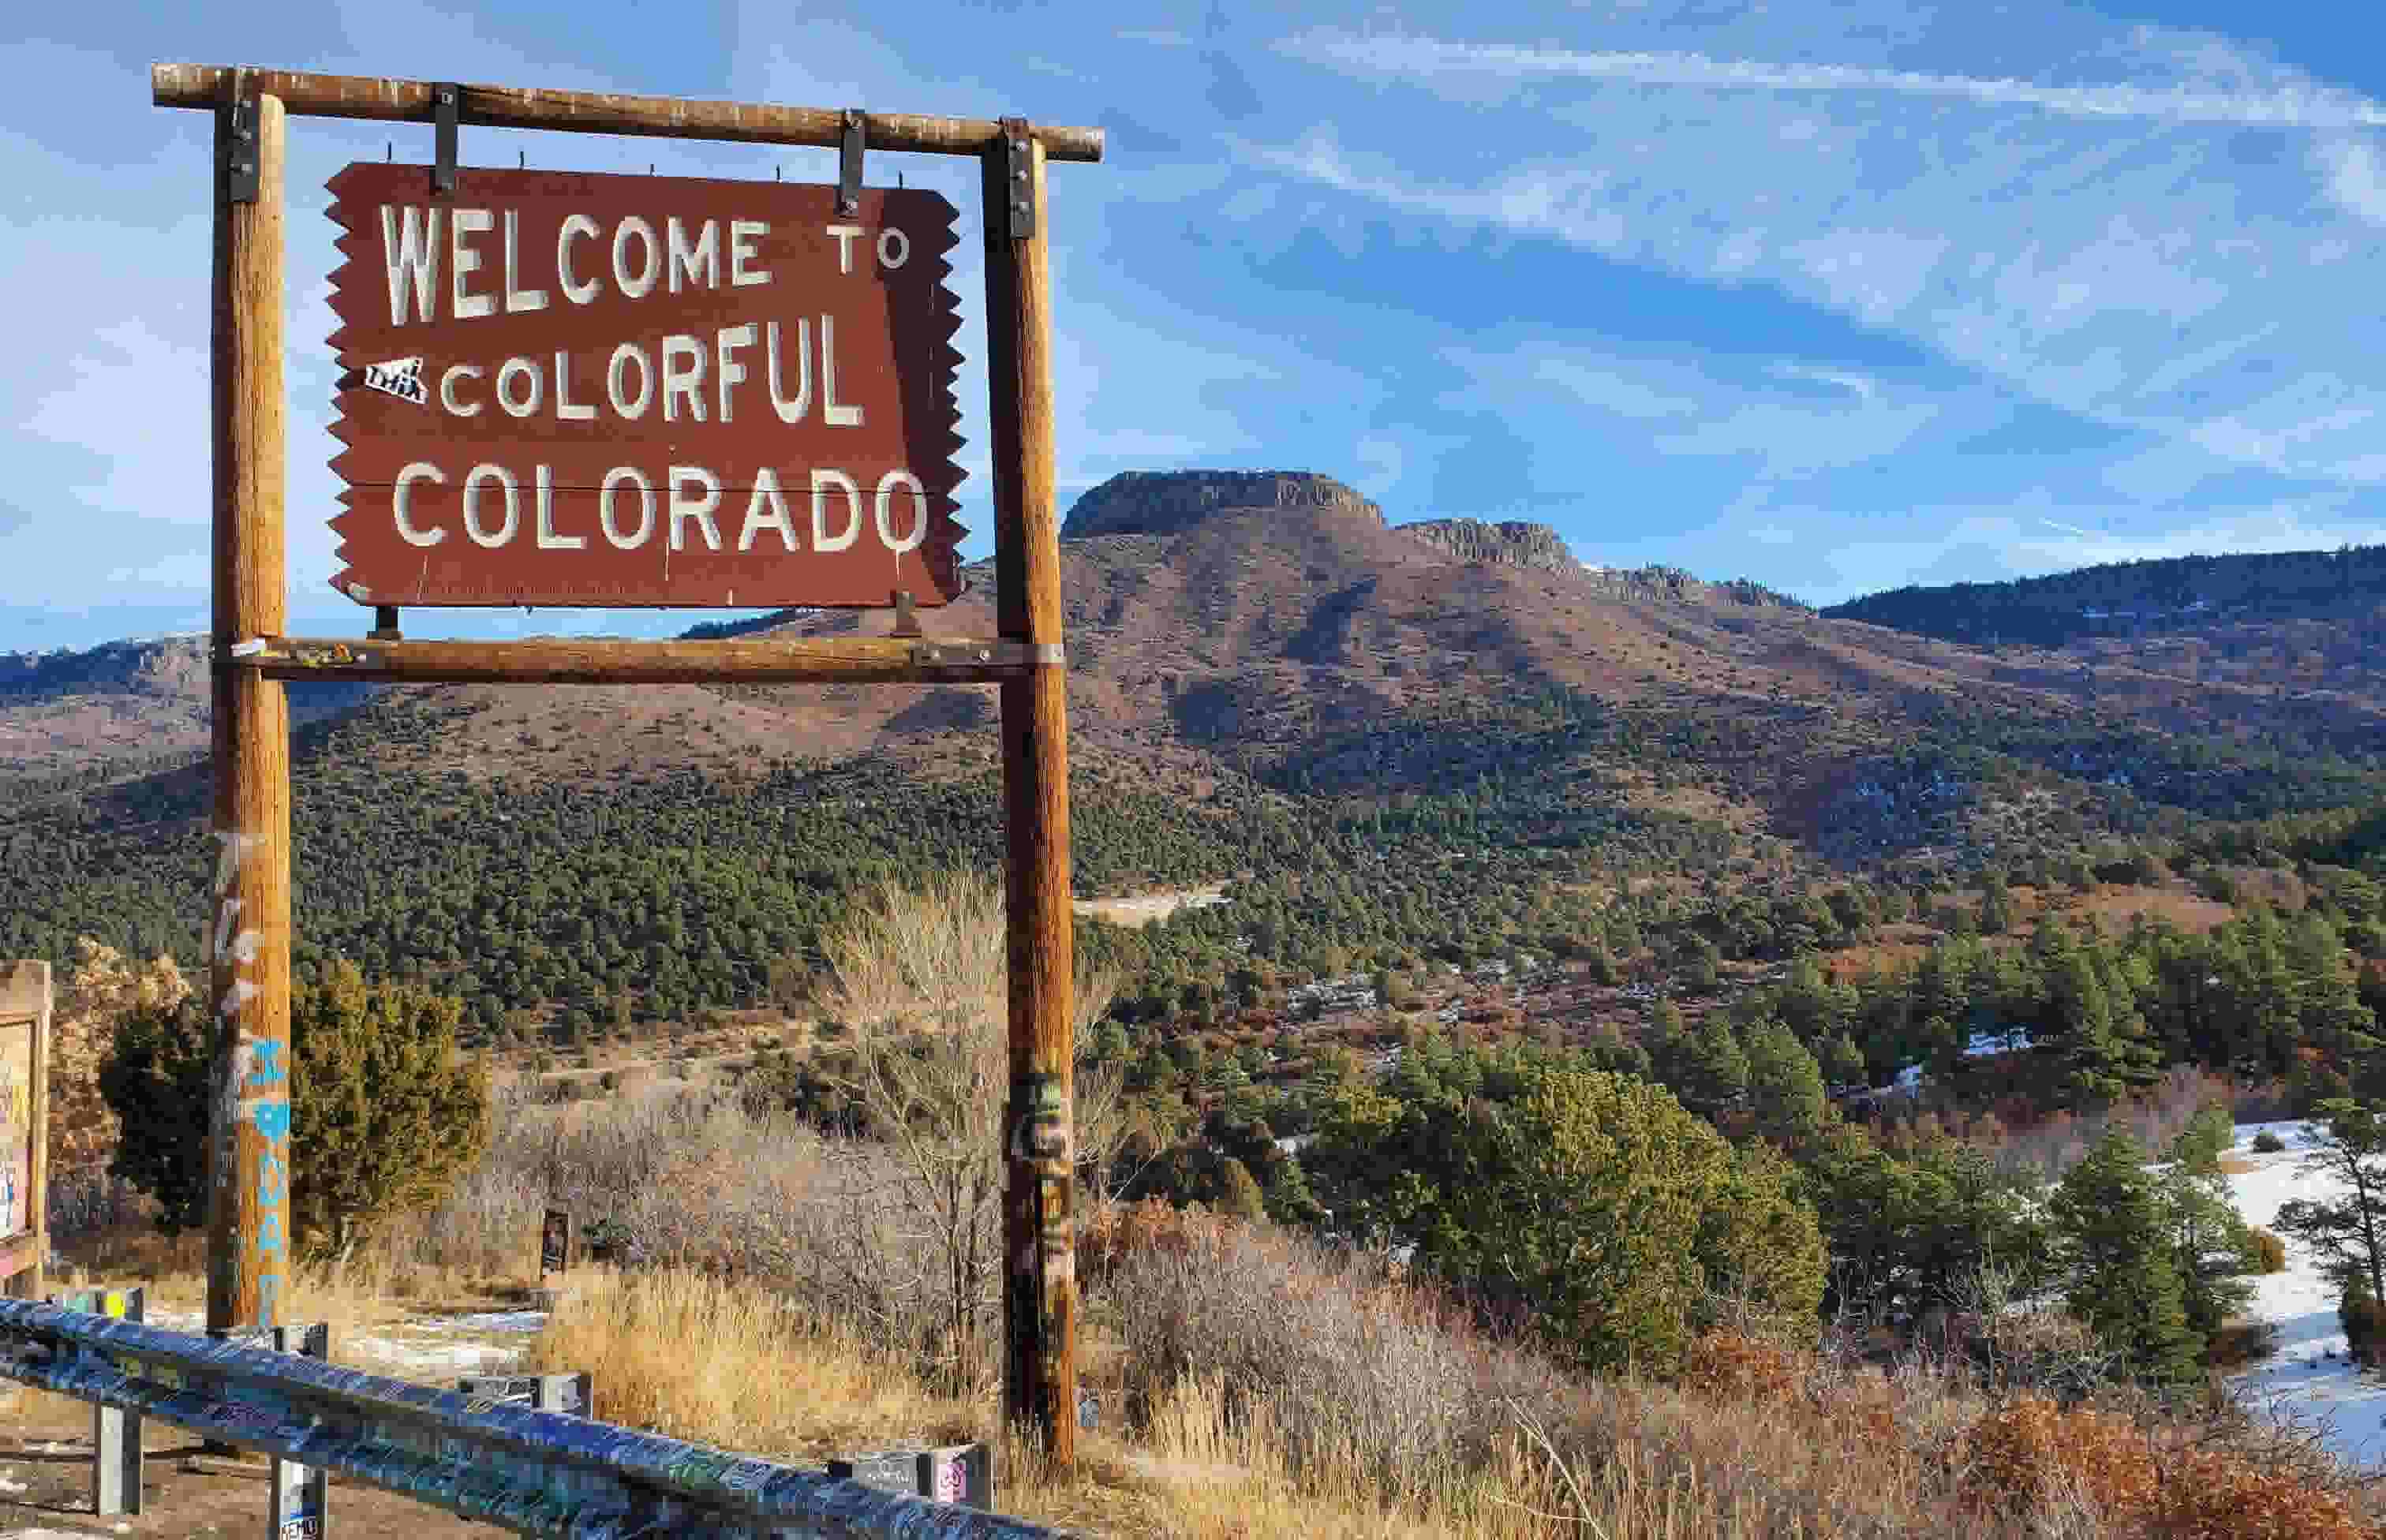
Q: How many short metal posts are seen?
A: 4